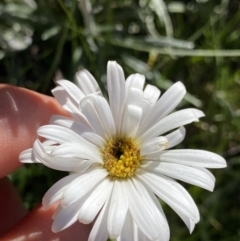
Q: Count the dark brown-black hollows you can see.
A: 1